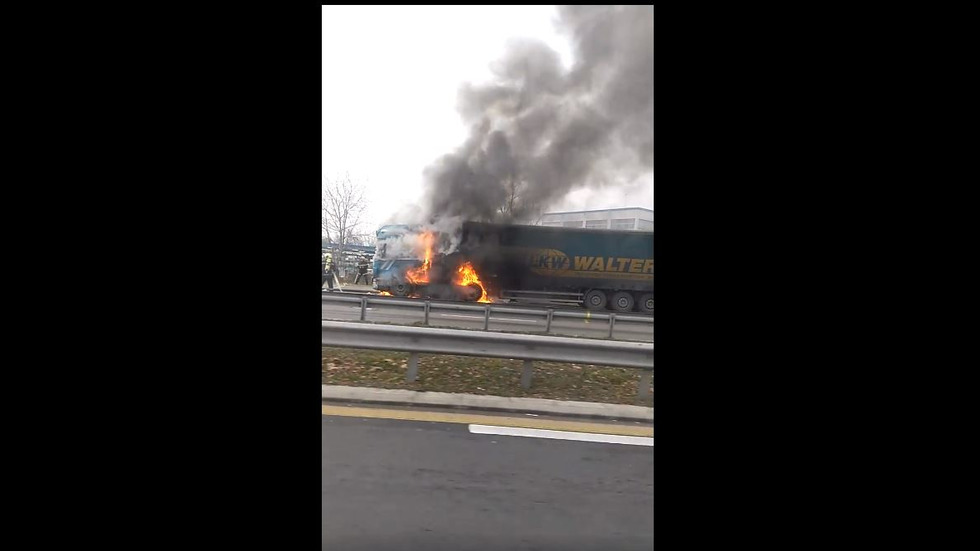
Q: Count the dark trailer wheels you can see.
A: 3